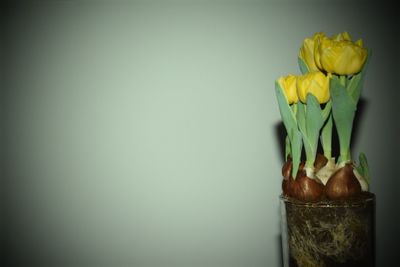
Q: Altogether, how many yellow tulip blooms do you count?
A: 4